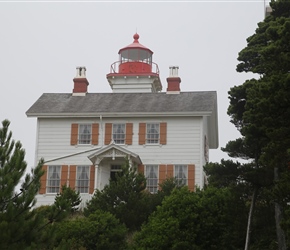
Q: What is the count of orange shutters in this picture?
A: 14